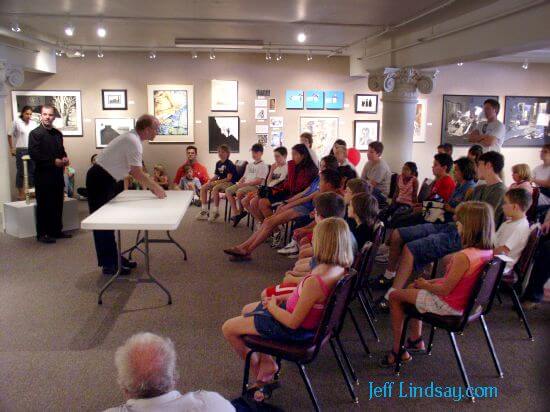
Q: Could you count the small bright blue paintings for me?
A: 3